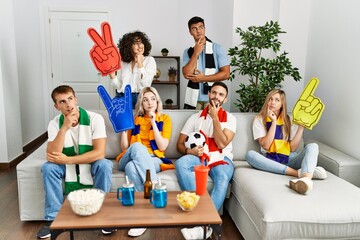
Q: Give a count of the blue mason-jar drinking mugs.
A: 2